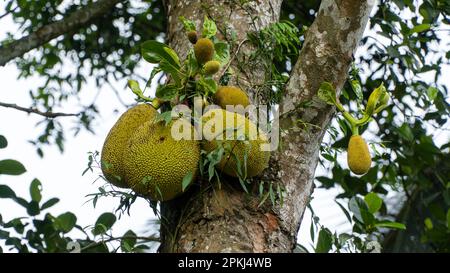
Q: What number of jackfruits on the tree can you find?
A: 8